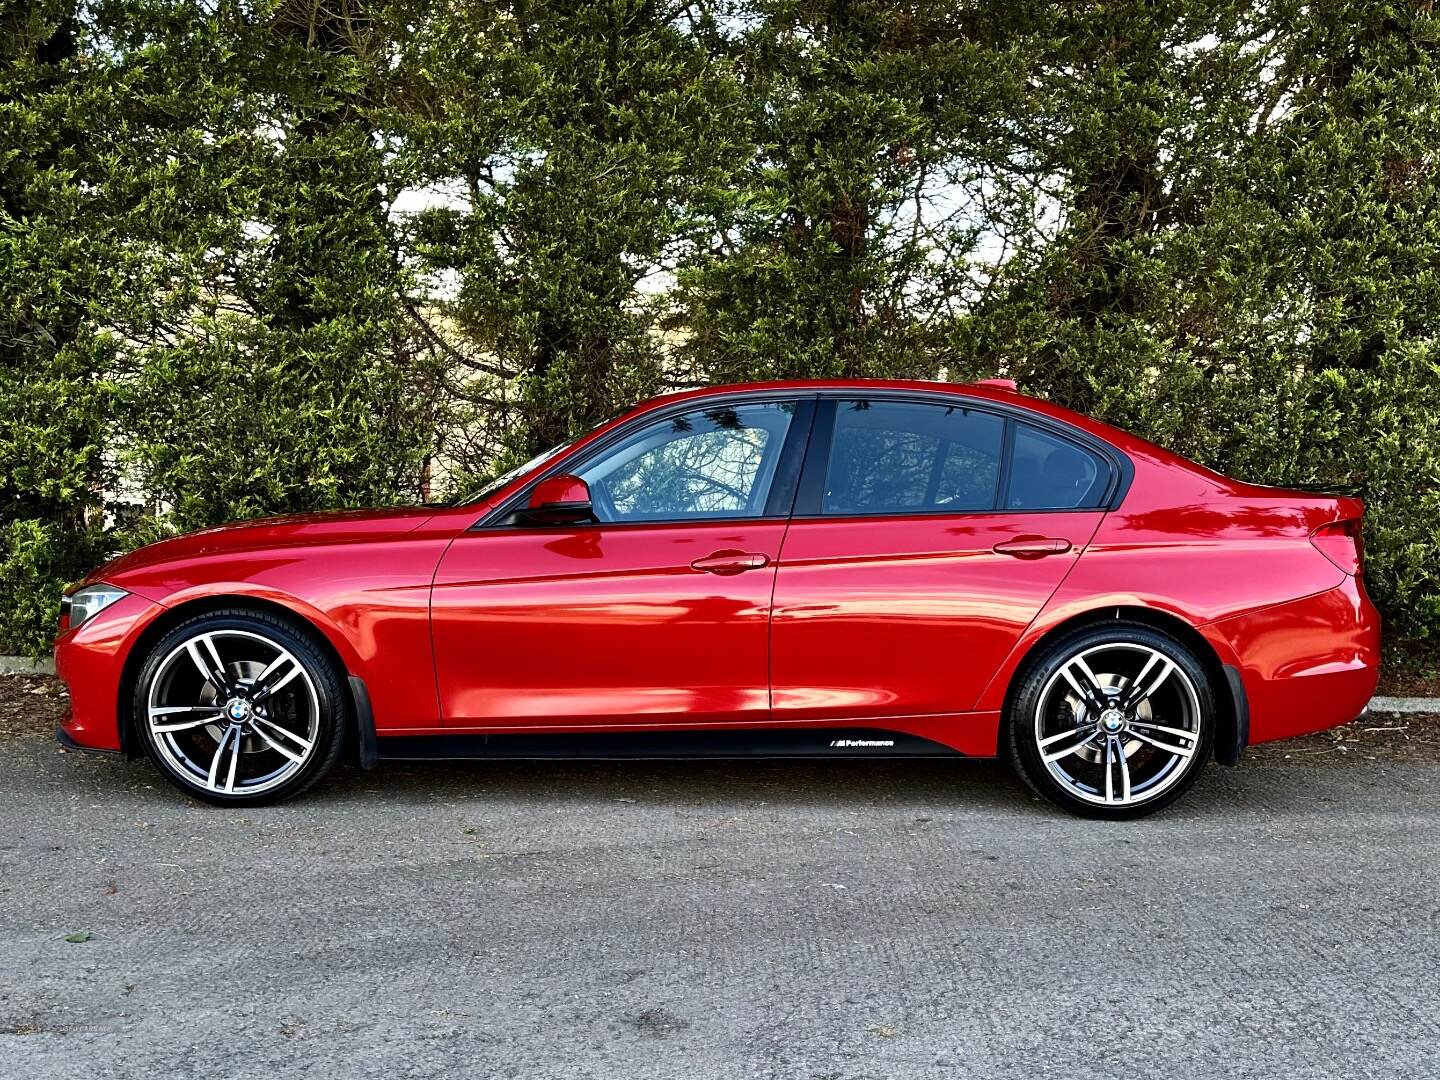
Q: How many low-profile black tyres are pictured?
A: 2